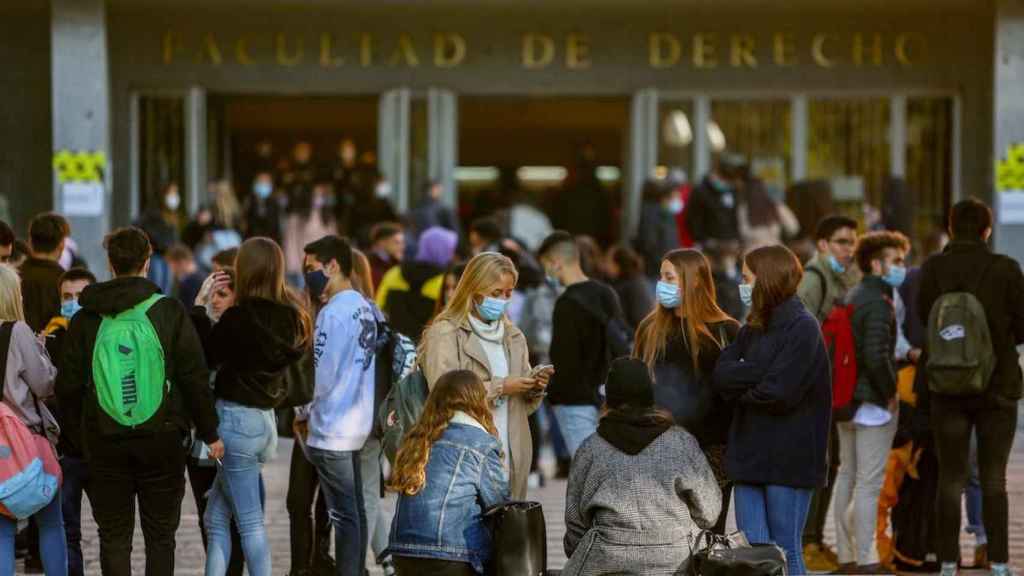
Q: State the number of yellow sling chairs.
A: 0